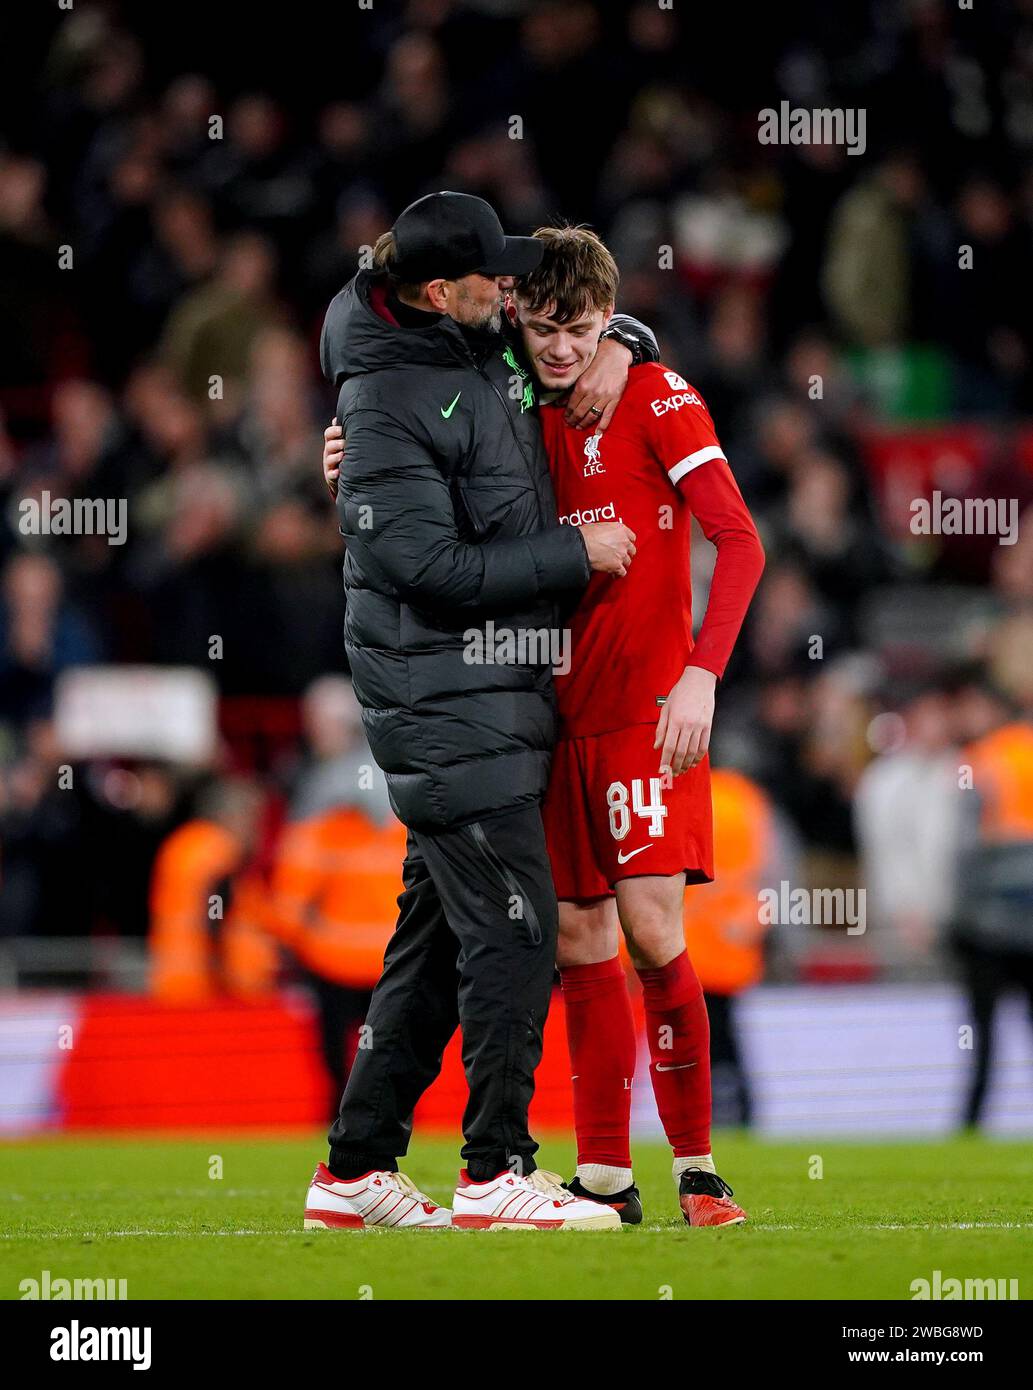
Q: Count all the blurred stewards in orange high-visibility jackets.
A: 4